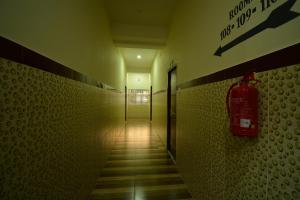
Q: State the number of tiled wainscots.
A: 2